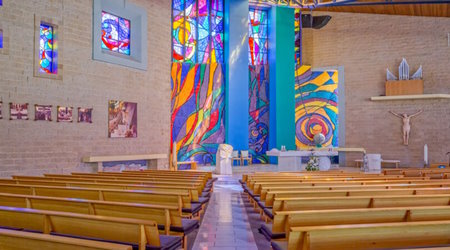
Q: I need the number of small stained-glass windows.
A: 2